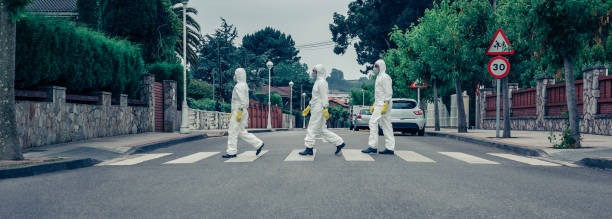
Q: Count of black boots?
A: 6